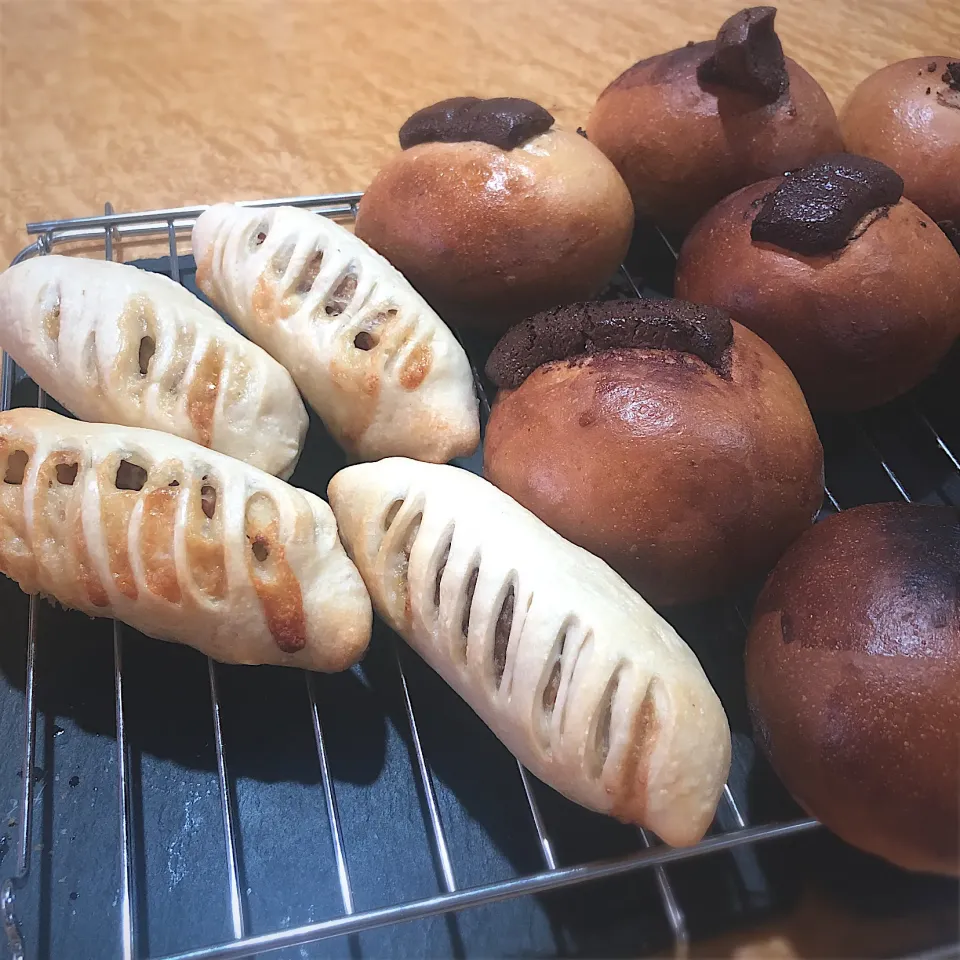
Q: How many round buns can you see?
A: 6